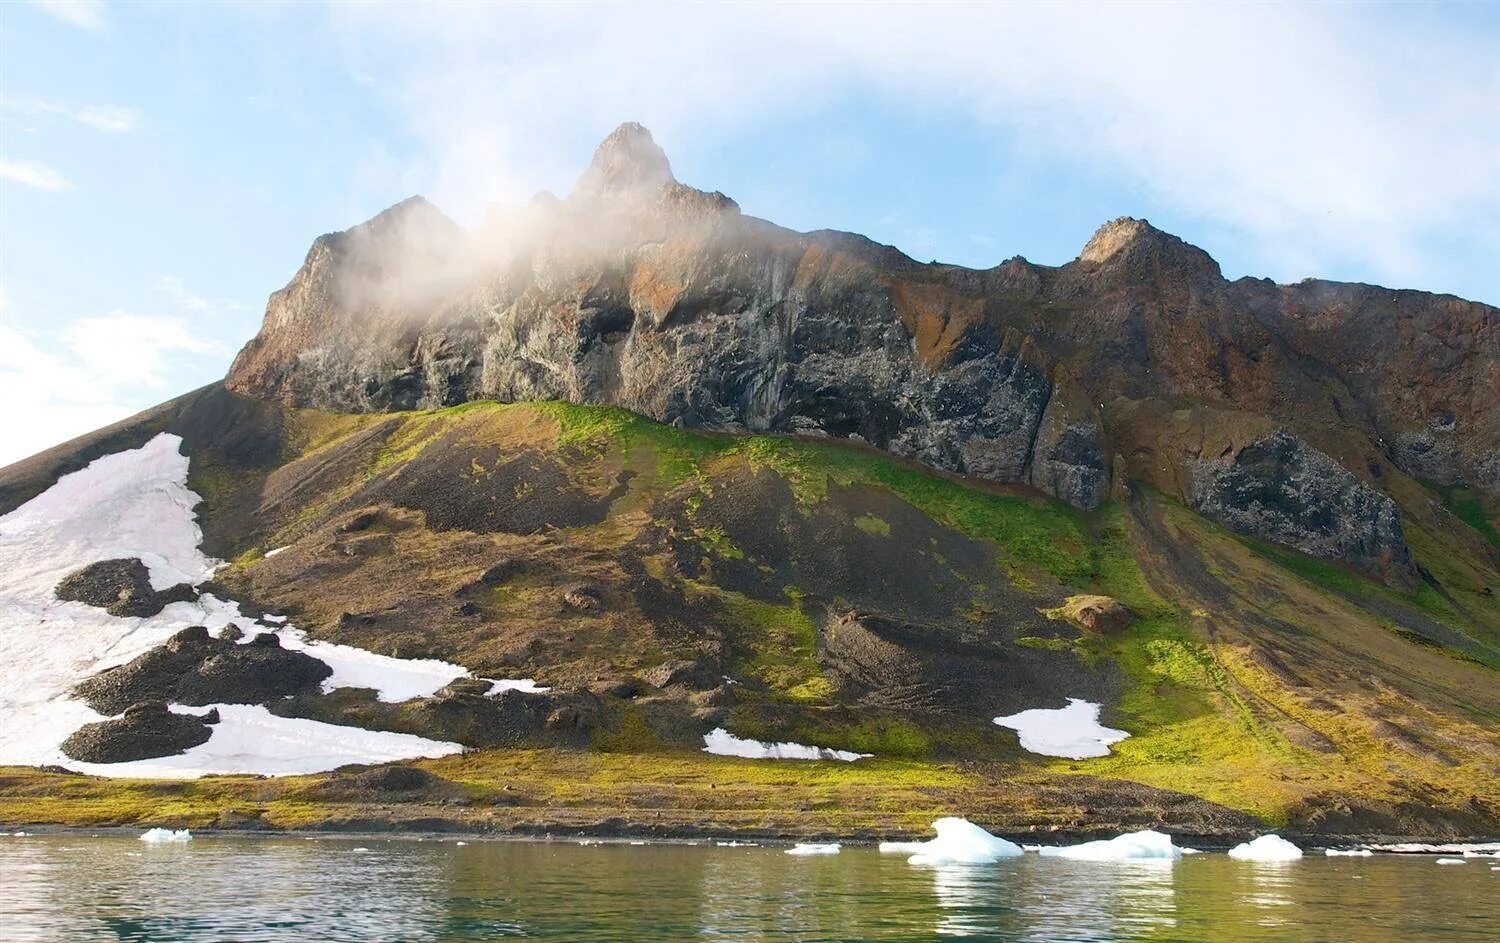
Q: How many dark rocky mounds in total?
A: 3